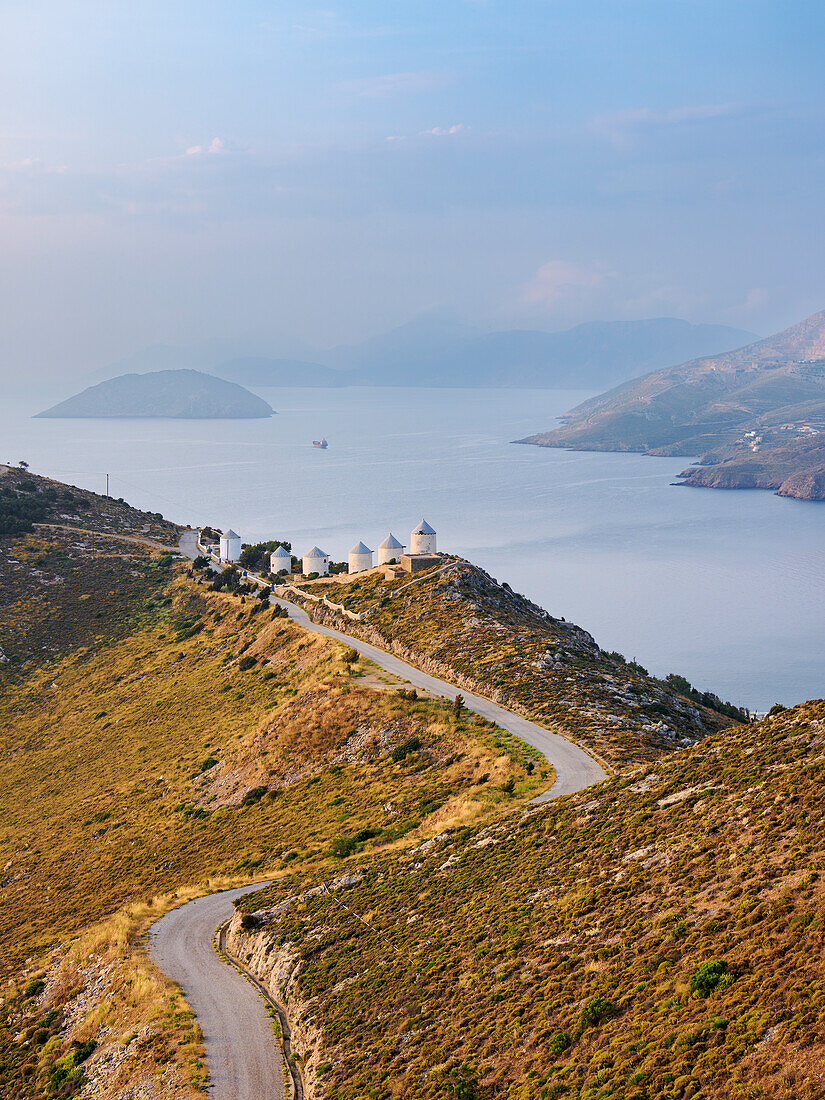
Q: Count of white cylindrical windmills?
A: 6